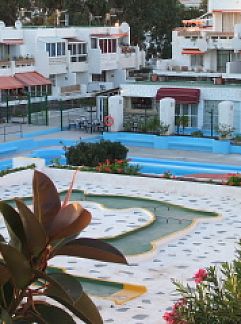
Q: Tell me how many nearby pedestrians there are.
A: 0